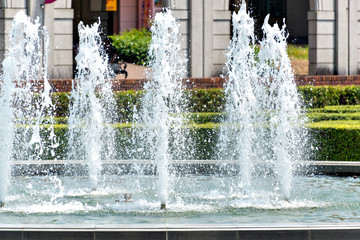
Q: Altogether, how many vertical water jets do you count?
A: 5